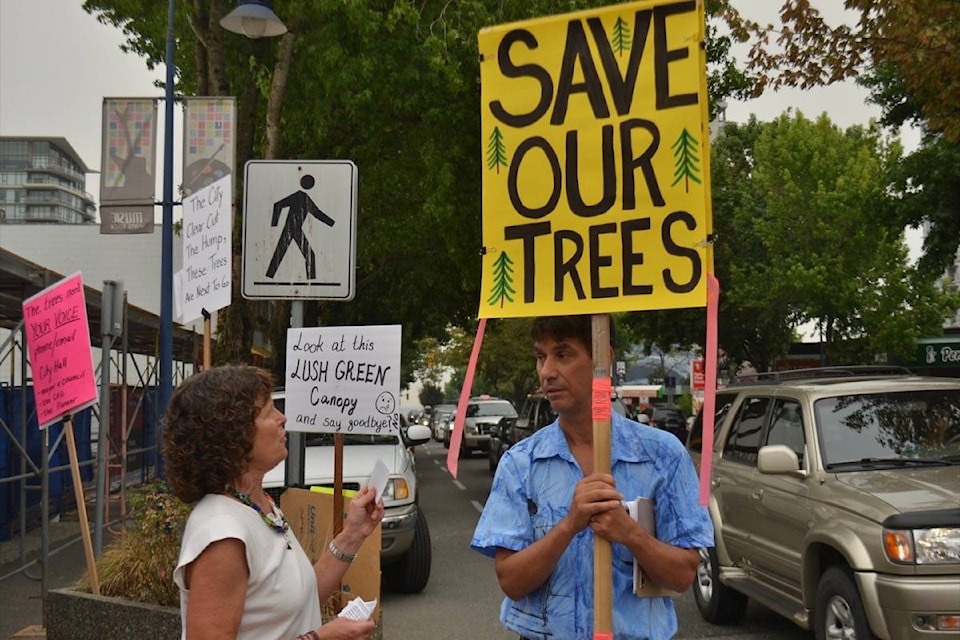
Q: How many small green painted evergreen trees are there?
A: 4